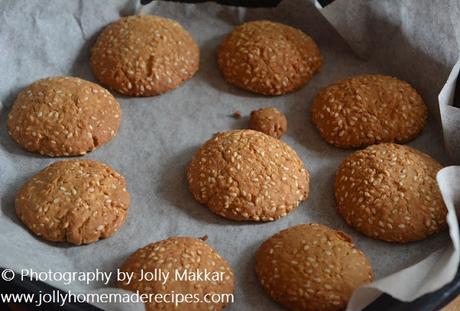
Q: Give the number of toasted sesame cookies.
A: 9